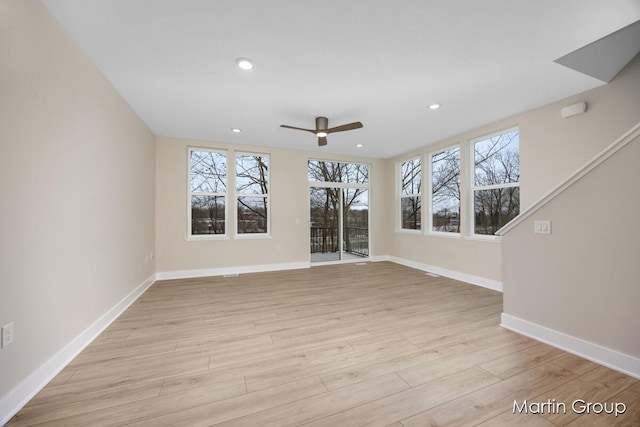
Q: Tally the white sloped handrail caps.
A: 1